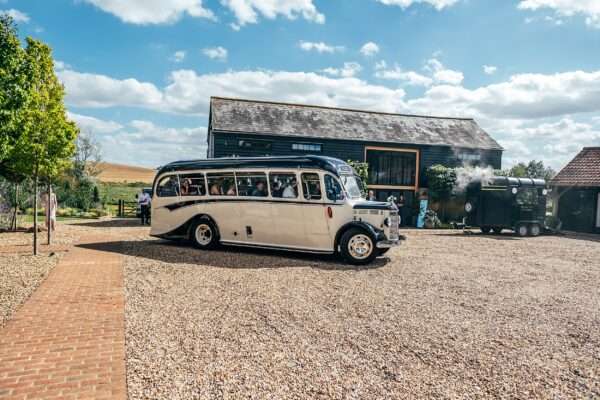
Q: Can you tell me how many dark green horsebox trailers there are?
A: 1